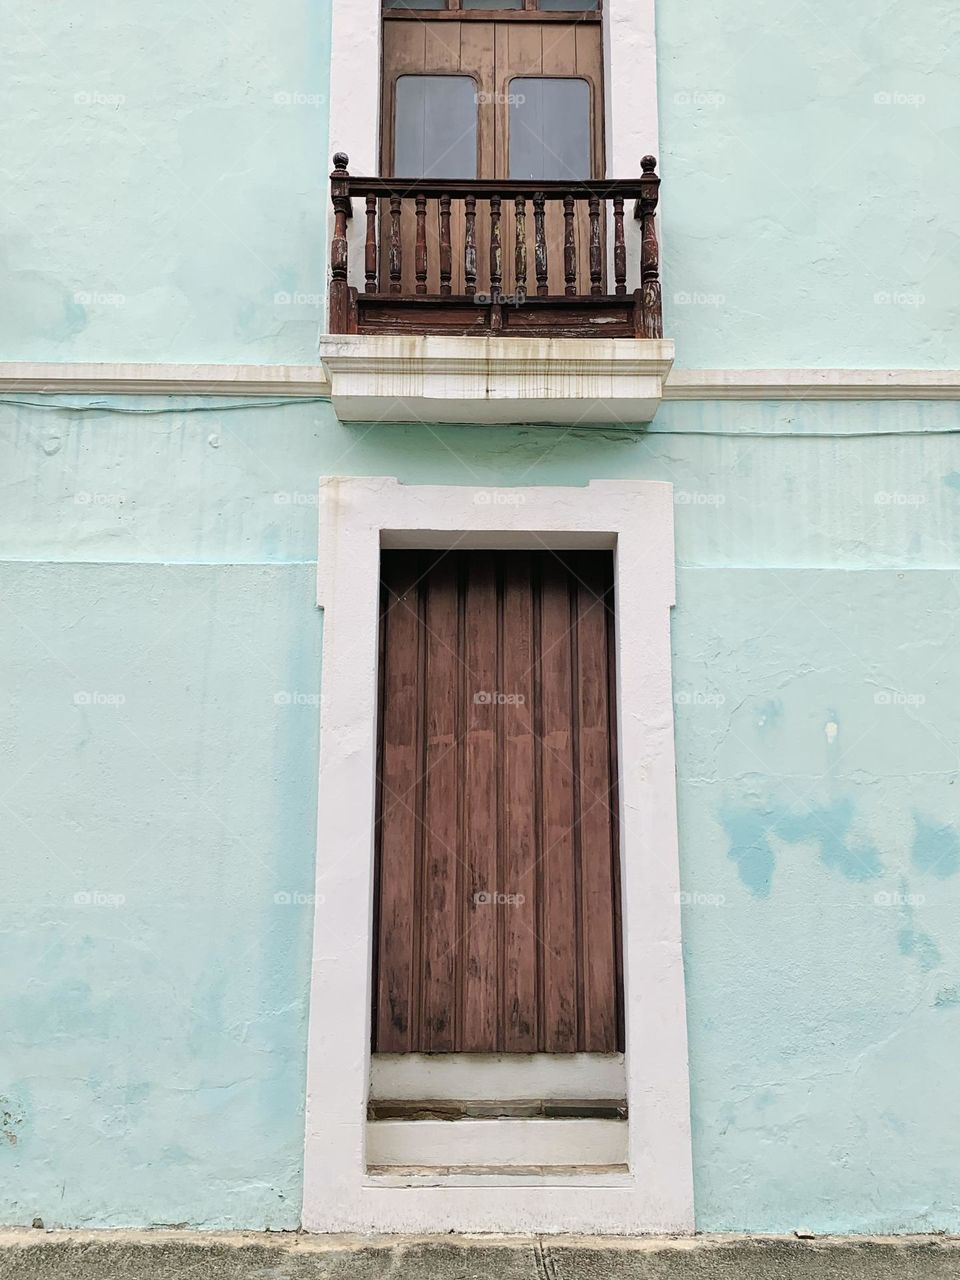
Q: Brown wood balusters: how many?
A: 11